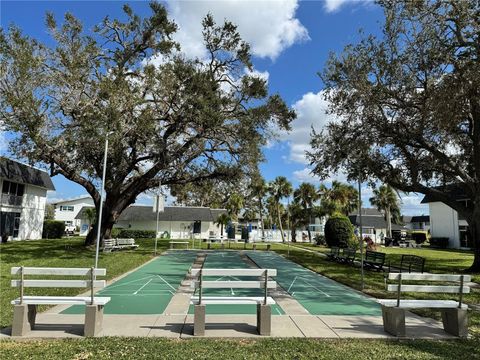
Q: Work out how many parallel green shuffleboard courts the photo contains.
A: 3